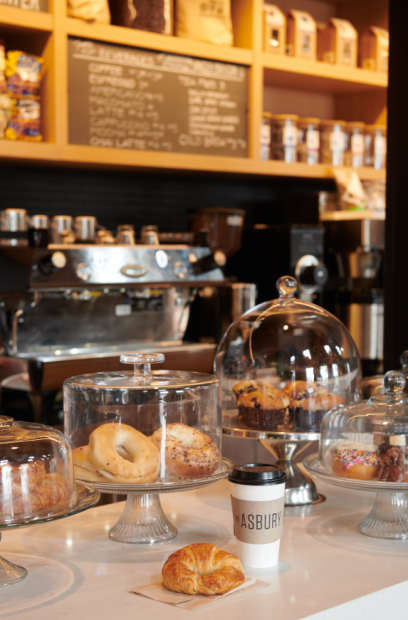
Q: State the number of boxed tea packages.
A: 4